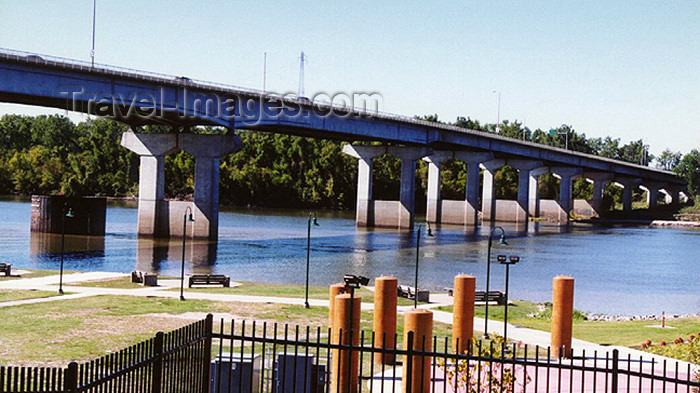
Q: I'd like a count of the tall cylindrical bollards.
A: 6